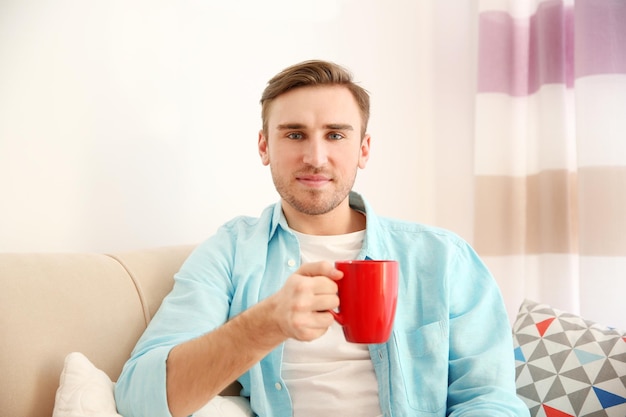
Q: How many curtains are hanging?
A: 1